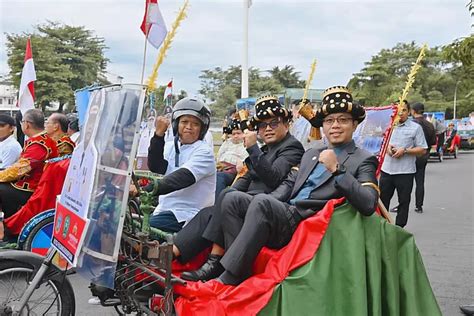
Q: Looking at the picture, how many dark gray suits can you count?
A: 2